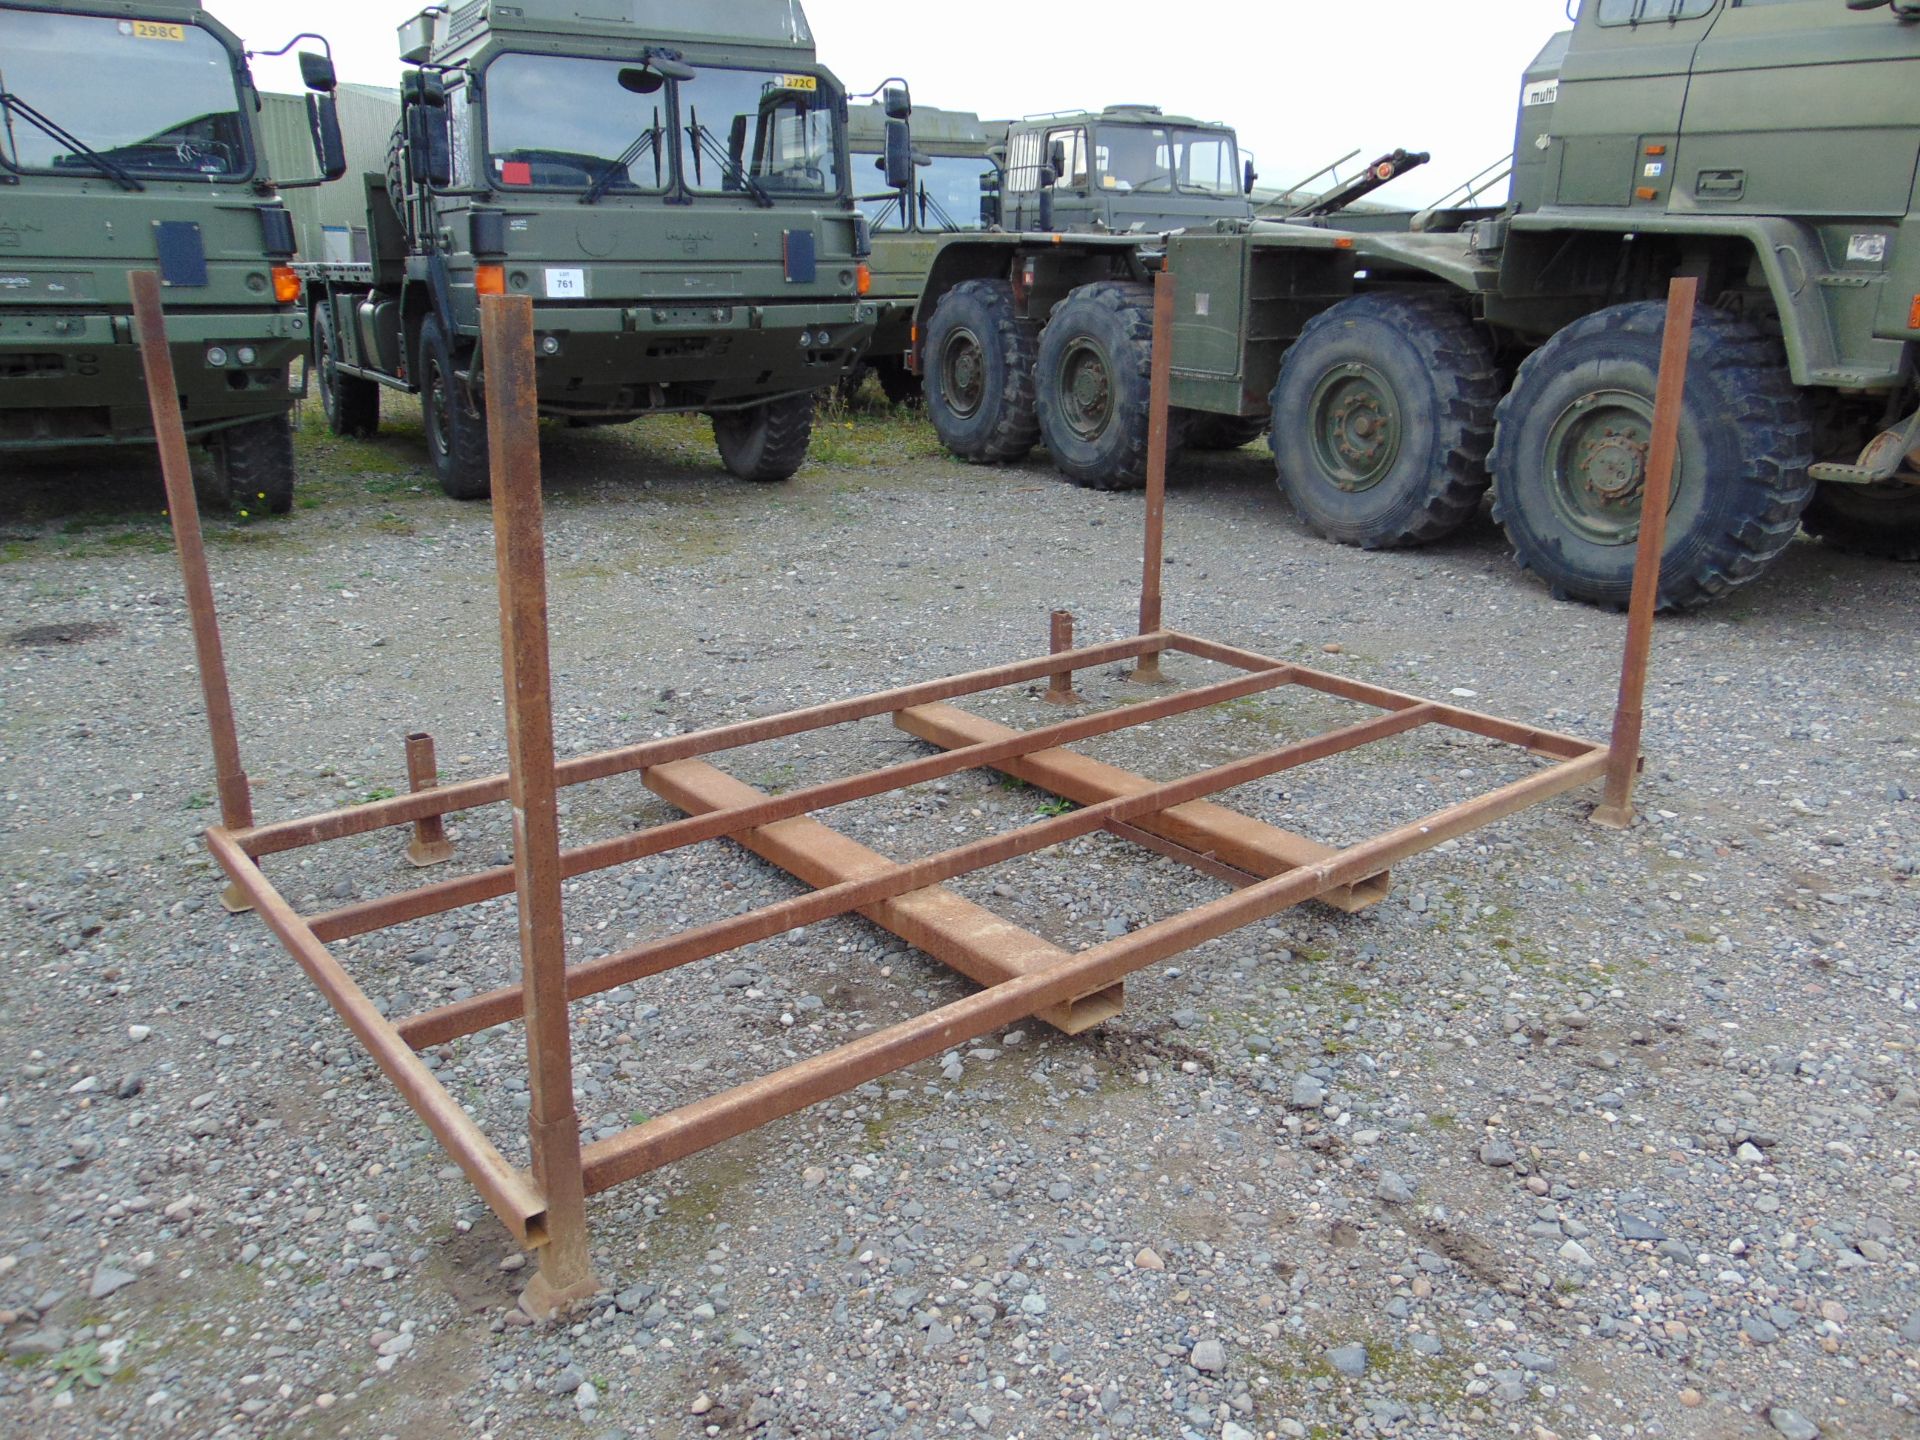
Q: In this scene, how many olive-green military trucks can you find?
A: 5